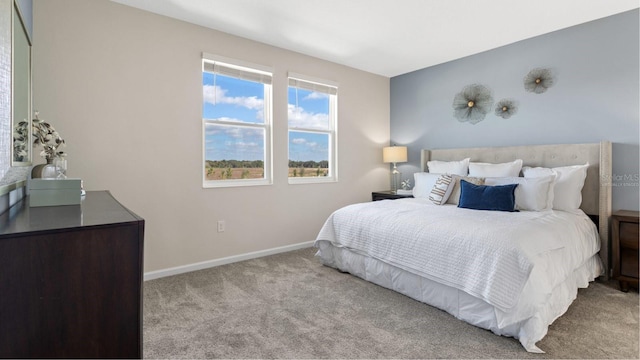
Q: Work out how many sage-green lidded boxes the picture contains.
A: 1